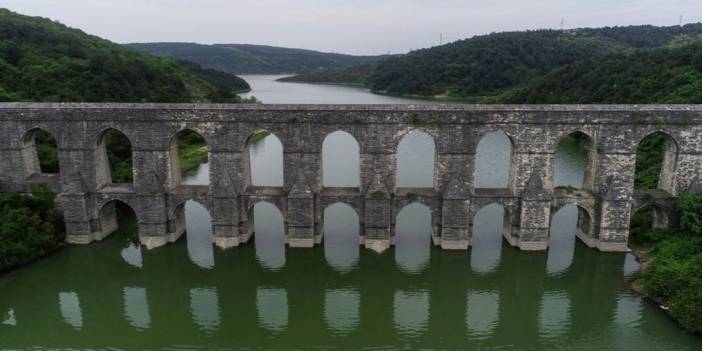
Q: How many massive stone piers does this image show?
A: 8